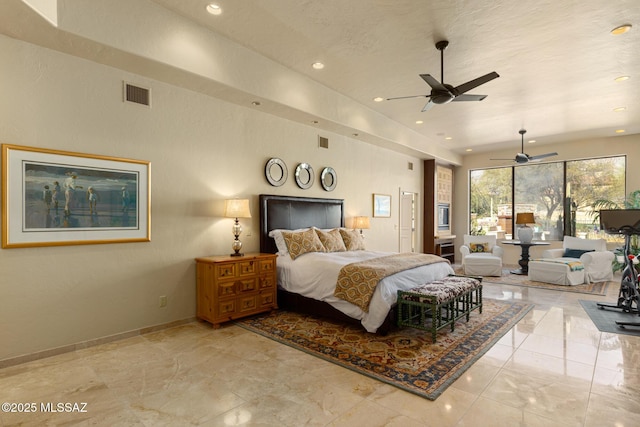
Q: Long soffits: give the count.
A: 1